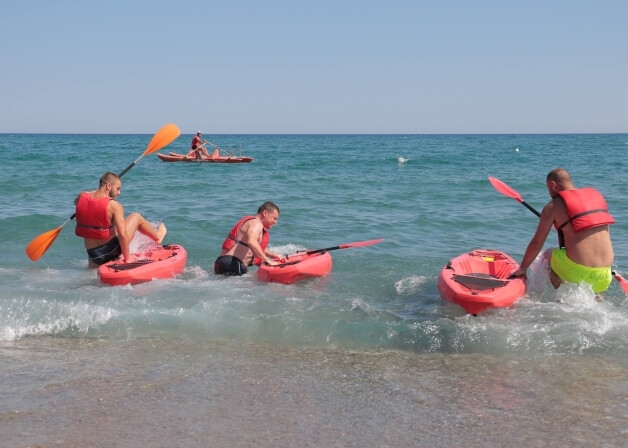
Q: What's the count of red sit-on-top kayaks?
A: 3